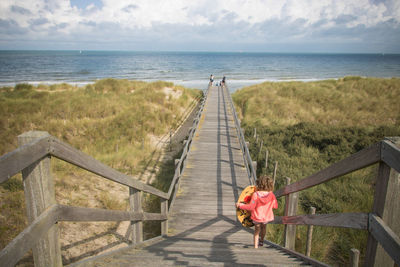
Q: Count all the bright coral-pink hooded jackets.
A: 1